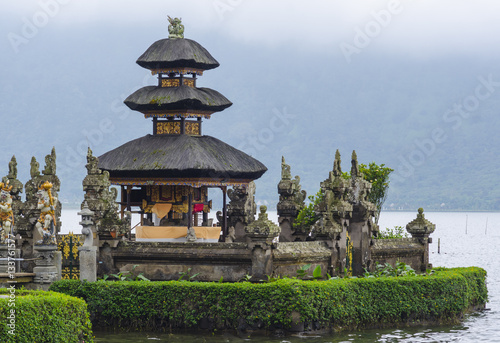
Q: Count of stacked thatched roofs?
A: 3